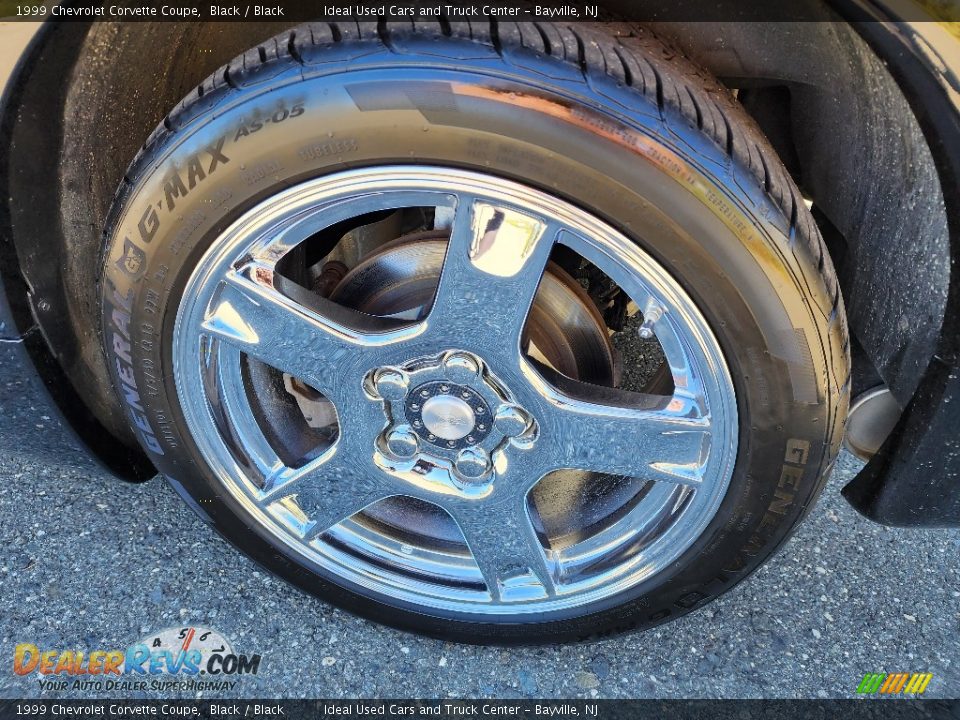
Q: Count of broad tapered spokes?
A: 5